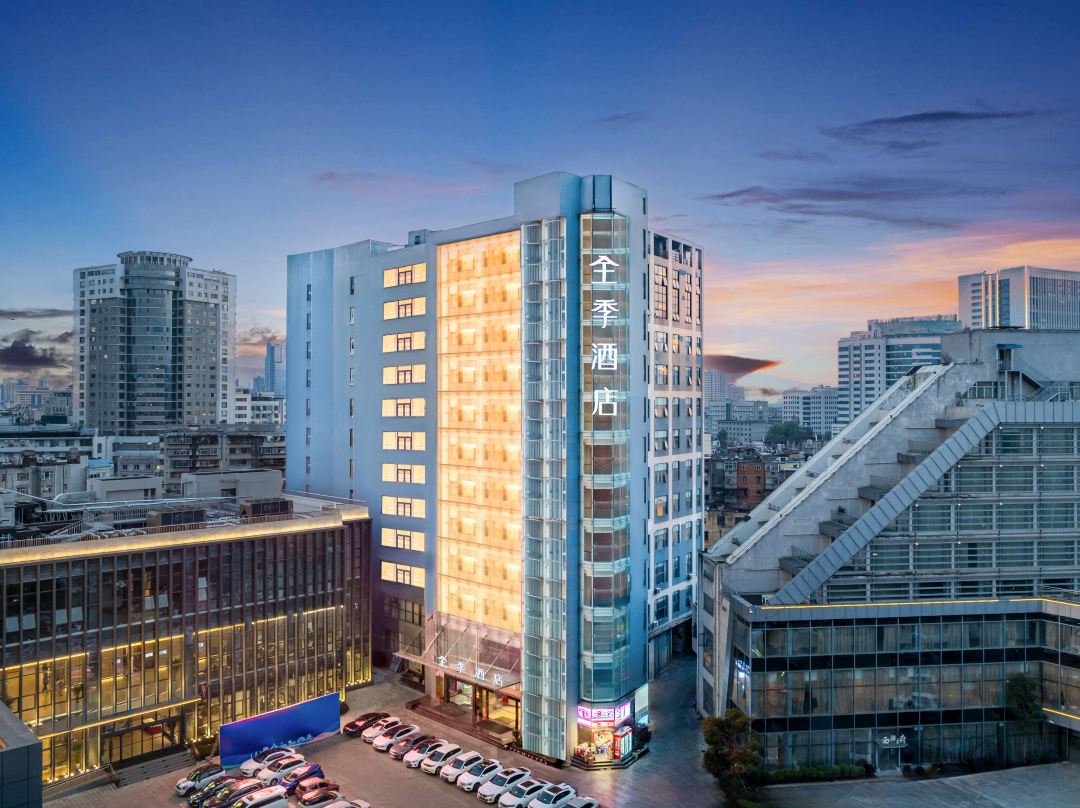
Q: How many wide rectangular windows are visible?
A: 10